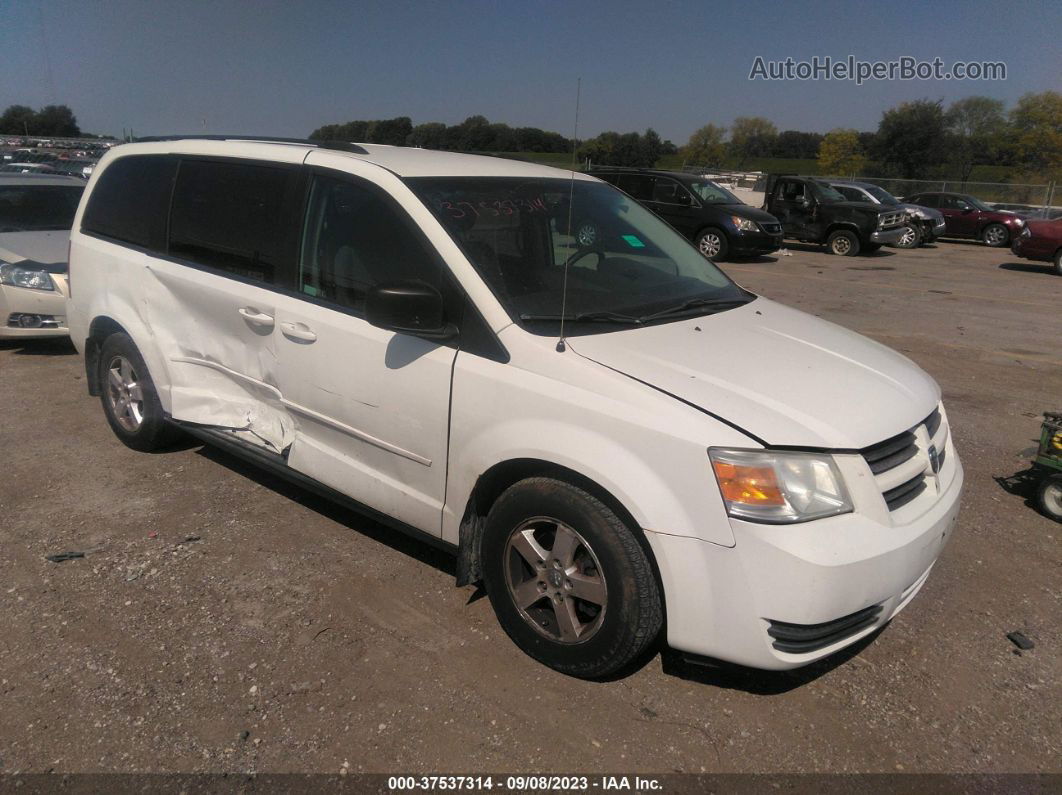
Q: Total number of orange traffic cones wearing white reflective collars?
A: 0